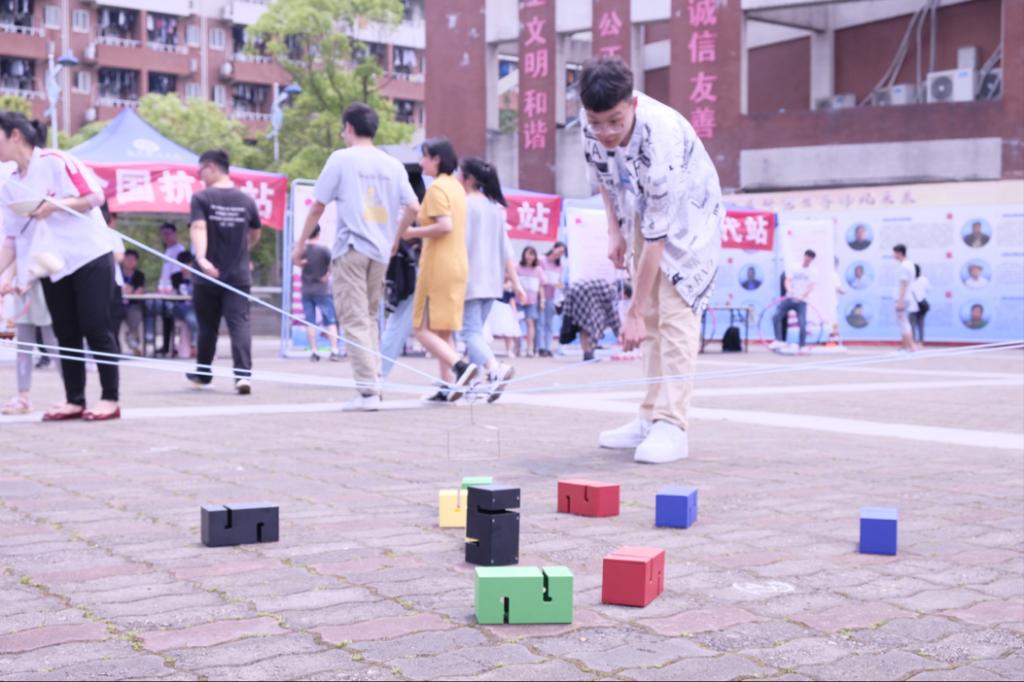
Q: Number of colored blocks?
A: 9